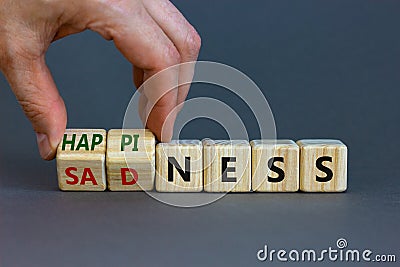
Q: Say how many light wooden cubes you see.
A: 6